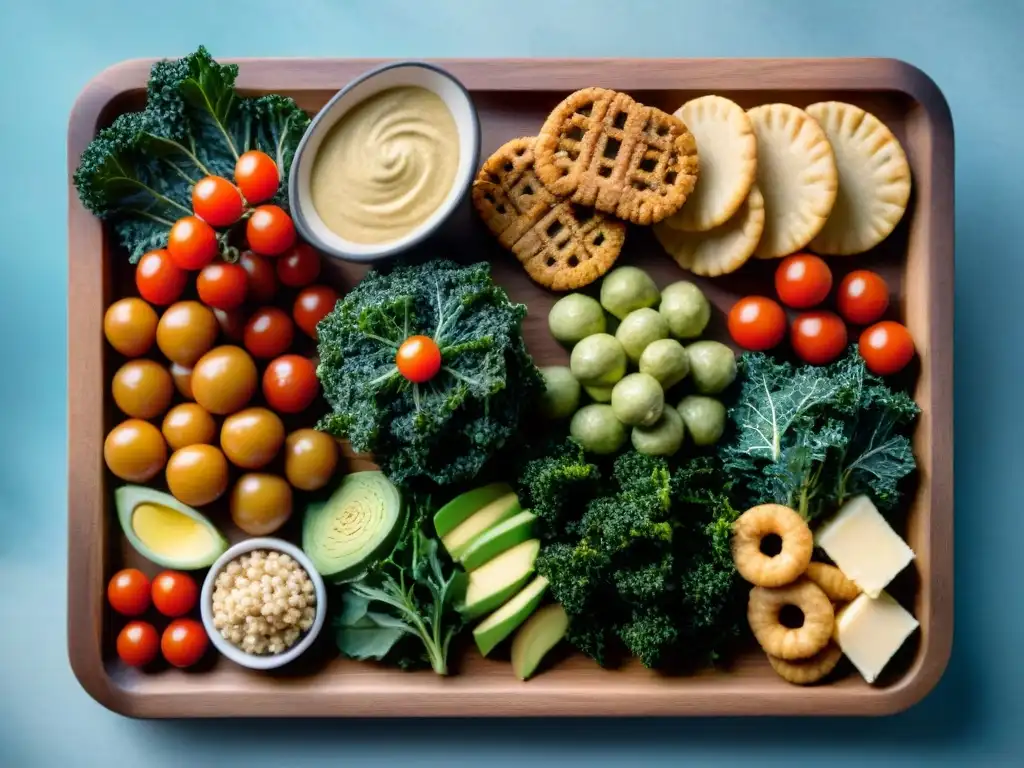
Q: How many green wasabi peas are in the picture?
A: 13